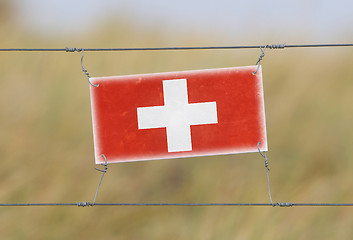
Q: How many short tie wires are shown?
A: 4